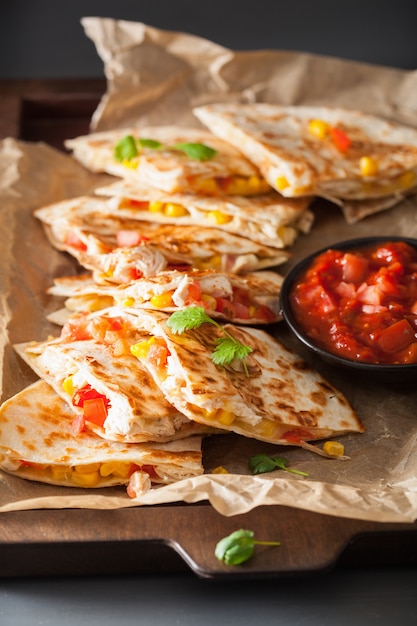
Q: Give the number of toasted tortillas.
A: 8